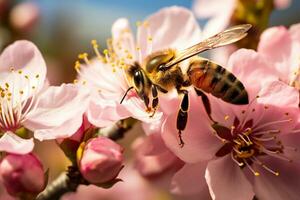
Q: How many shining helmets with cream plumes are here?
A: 0